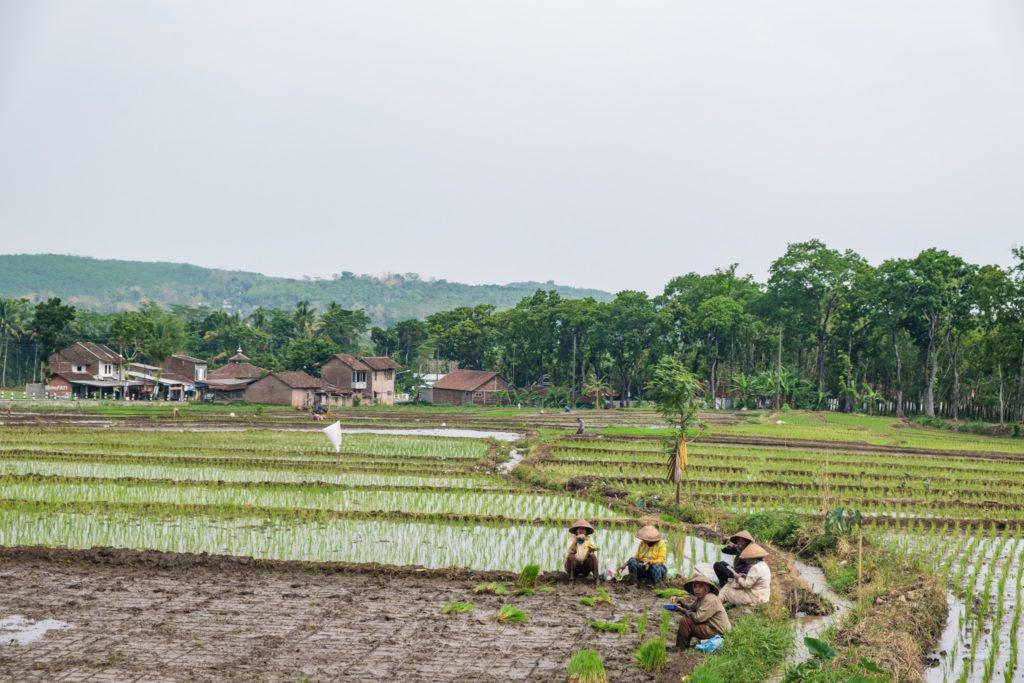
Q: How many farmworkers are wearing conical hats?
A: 5